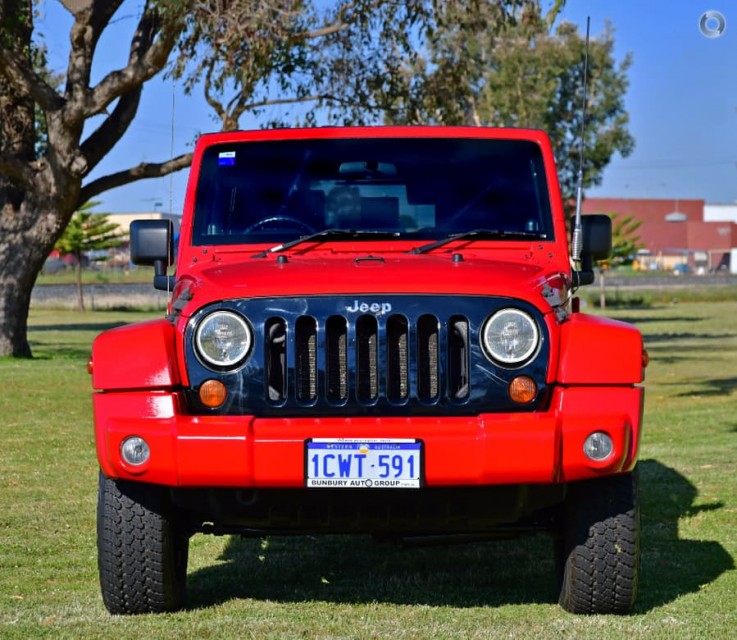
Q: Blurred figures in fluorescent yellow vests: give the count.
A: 0